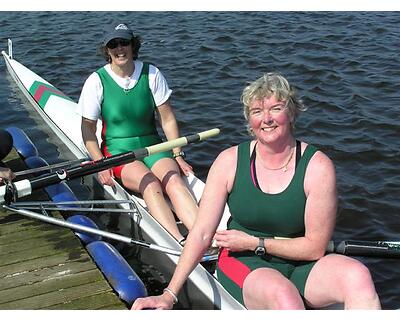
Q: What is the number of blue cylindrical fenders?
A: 5